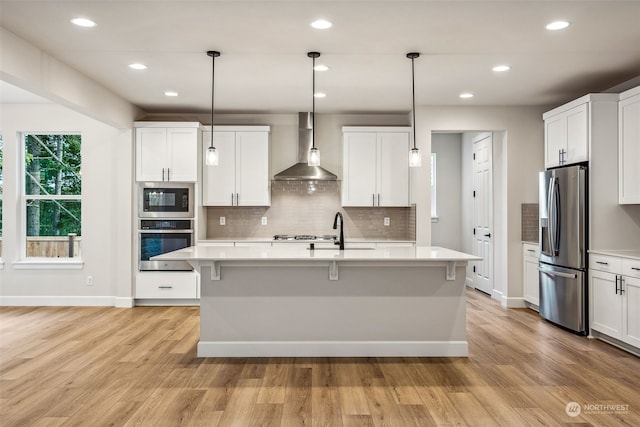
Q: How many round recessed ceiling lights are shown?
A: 9